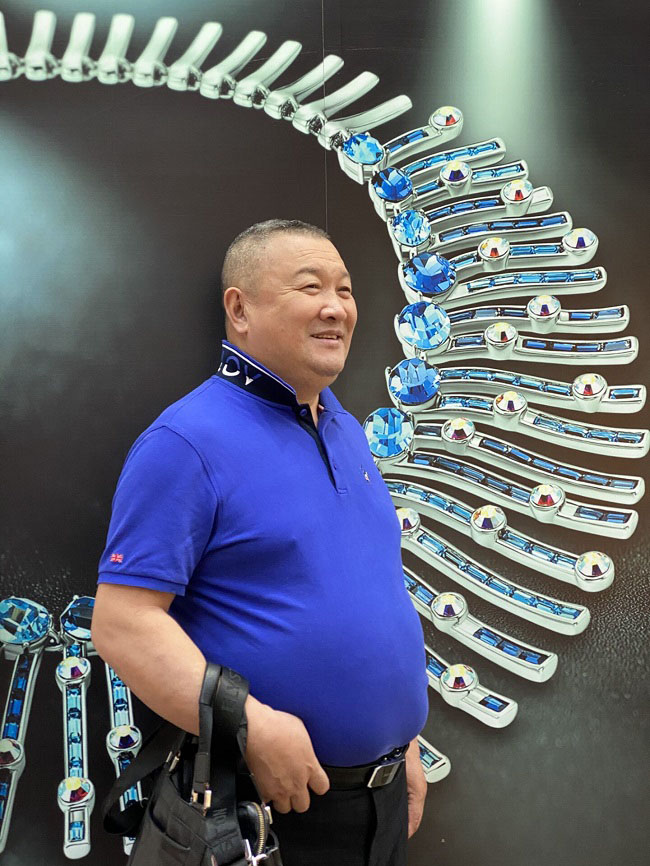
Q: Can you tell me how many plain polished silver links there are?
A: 11